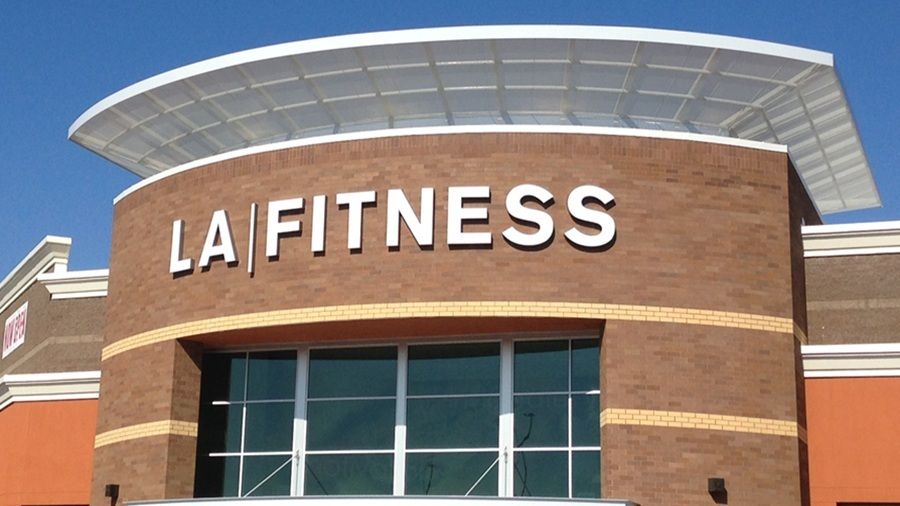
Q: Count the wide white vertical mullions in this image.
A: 3